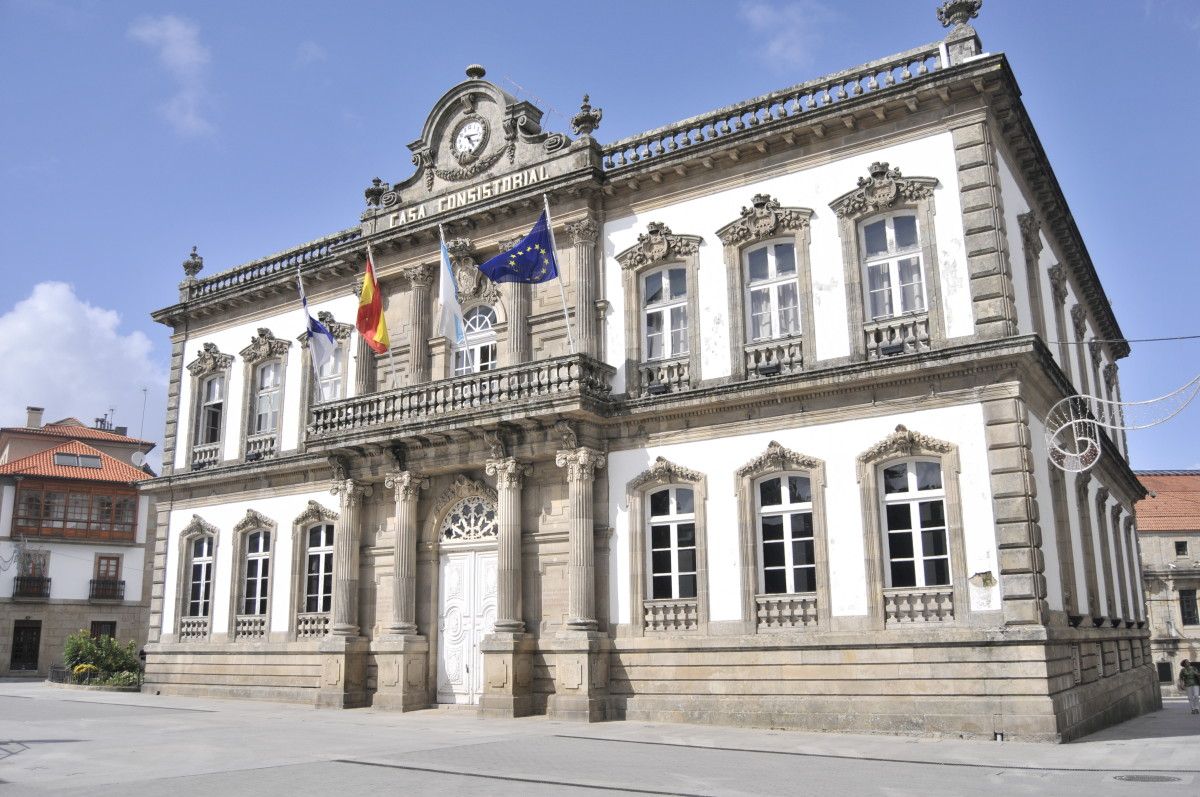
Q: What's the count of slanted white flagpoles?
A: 4